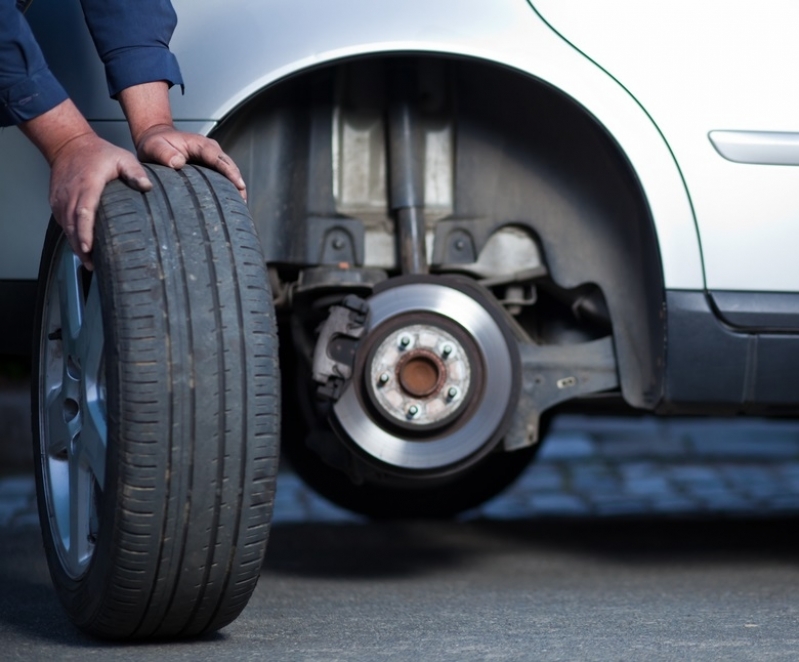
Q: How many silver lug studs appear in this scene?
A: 5